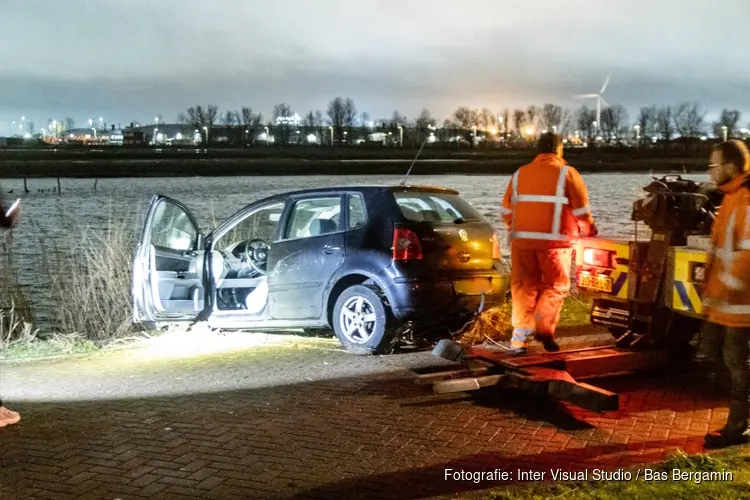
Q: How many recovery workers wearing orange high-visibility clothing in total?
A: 2